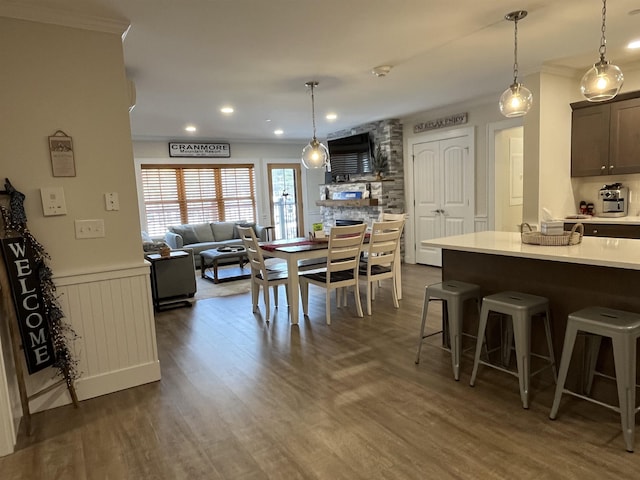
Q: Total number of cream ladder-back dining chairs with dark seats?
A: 4